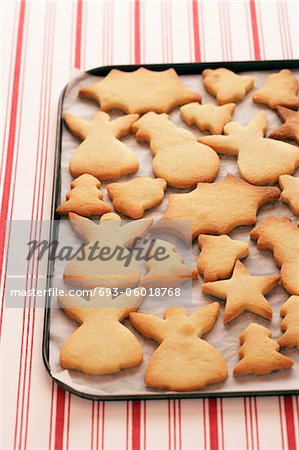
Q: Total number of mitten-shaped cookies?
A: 0